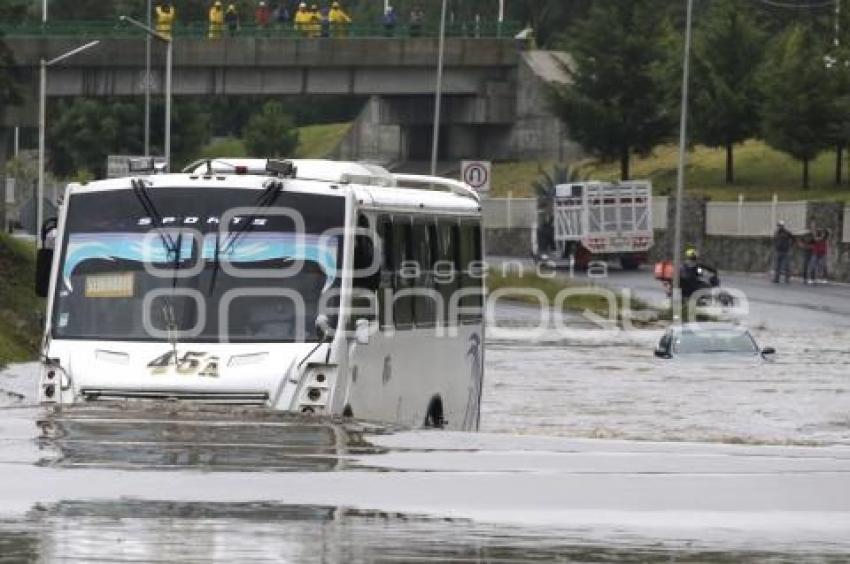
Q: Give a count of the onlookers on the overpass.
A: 11